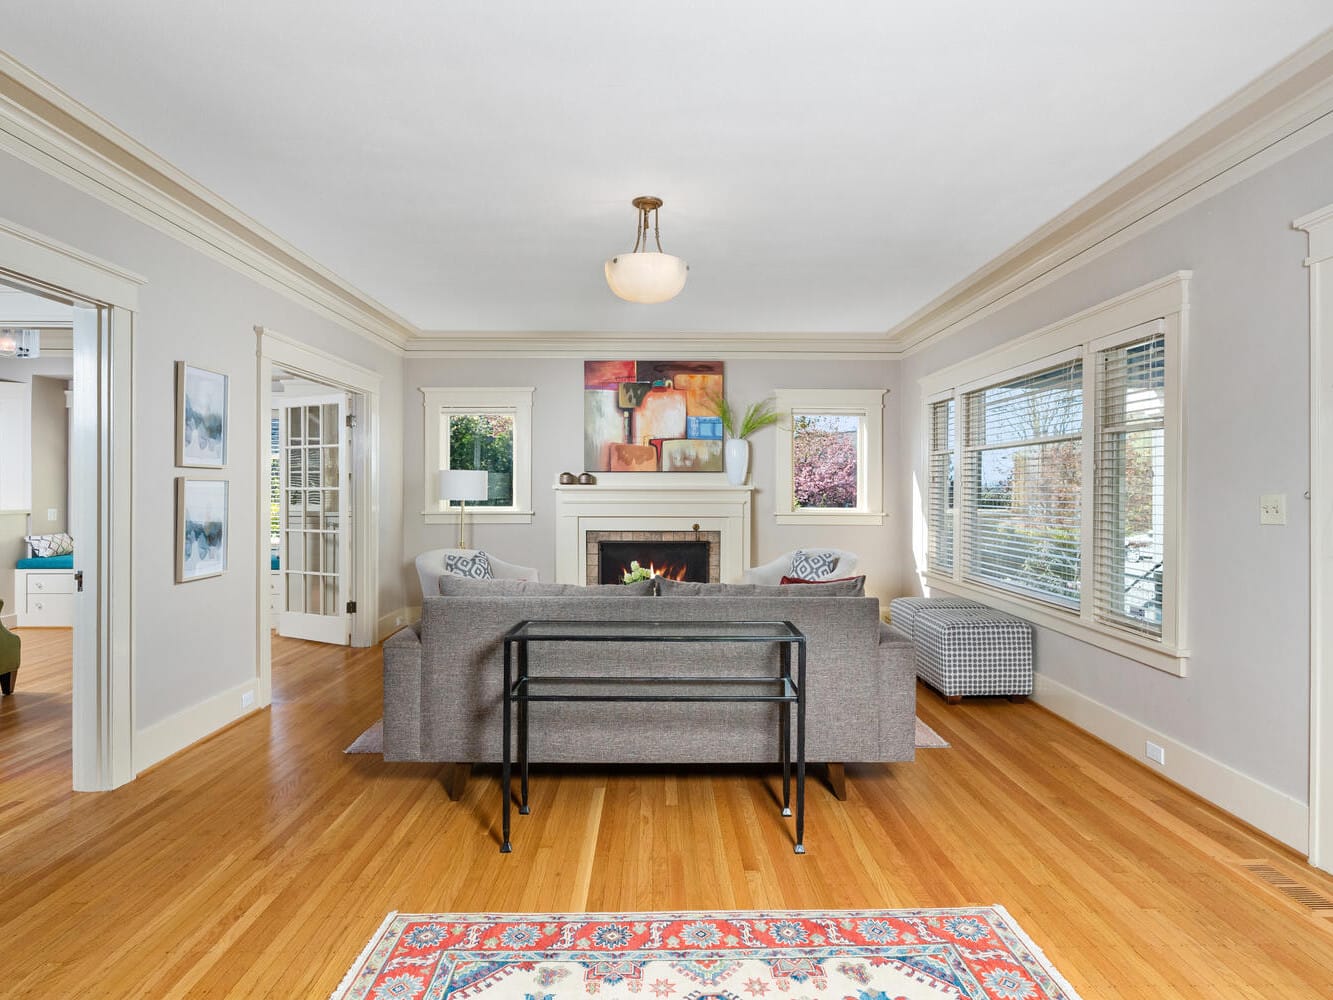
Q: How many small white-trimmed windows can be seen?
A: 2